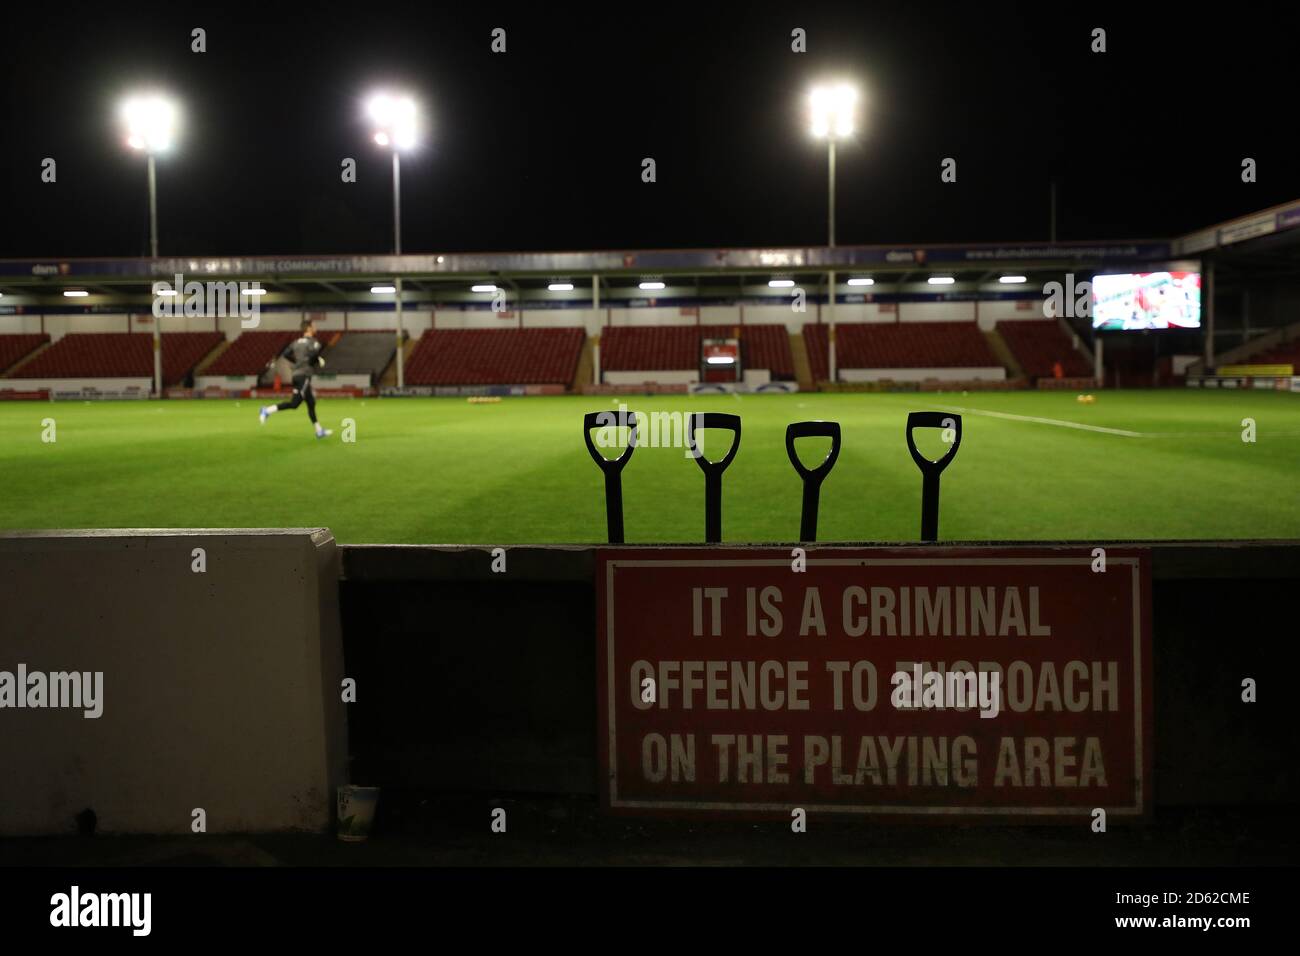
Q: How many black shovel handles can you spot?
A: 4